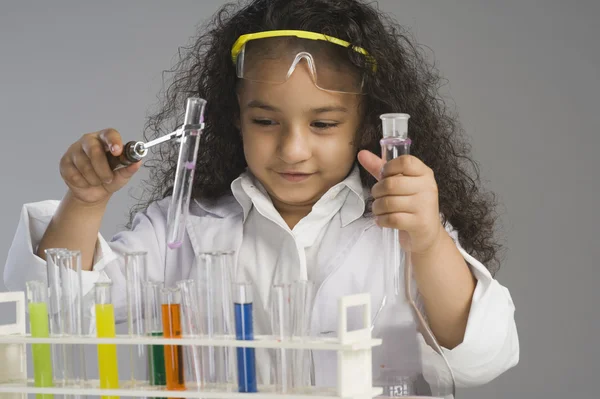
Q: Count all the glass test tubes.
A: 14